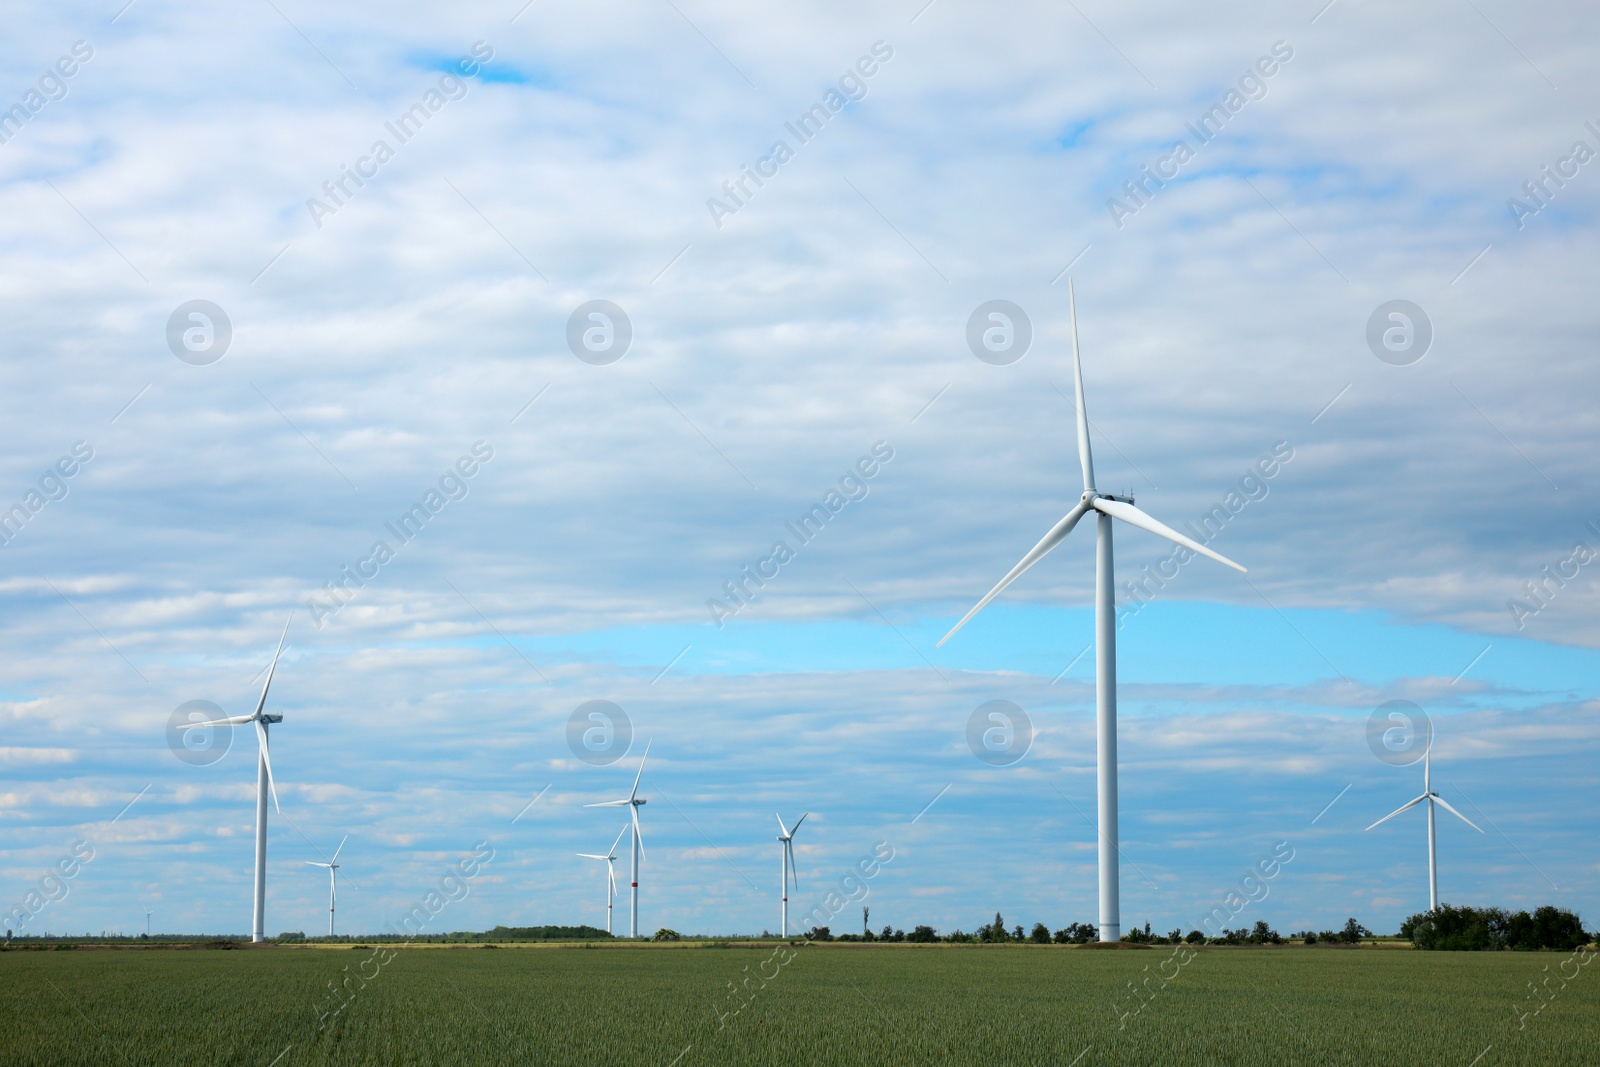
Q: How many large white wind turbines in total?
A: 7